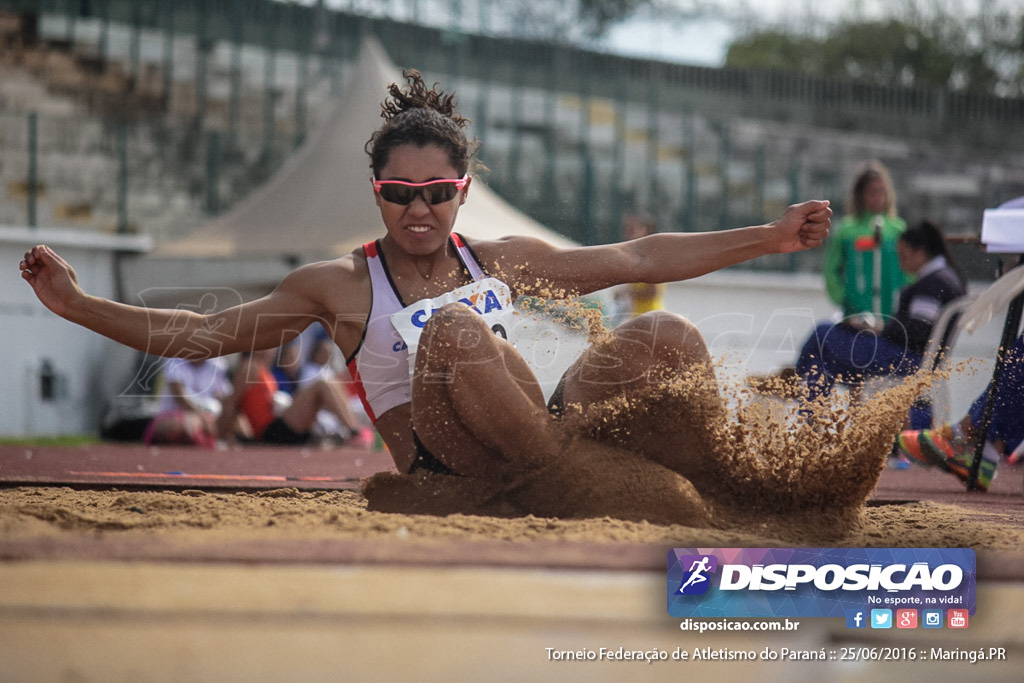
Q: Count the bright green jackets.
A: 1